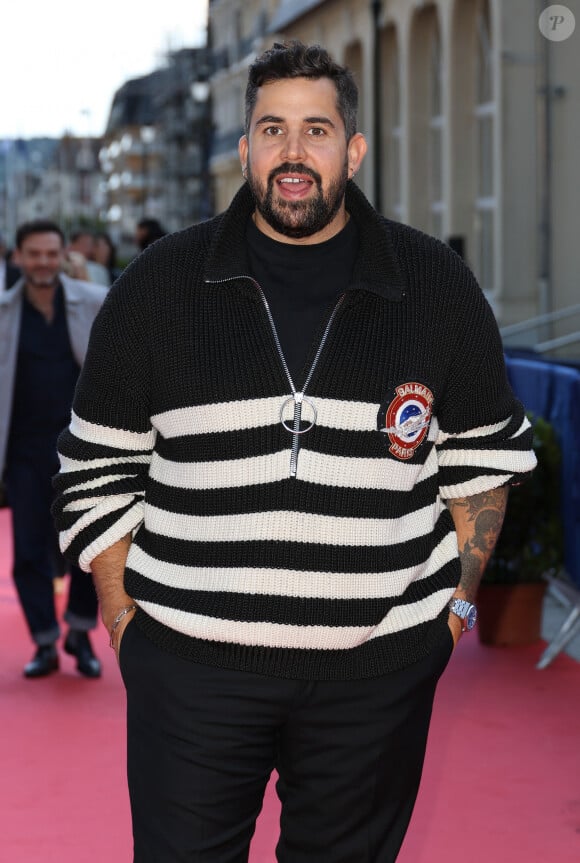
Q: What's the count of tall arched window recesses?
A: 4